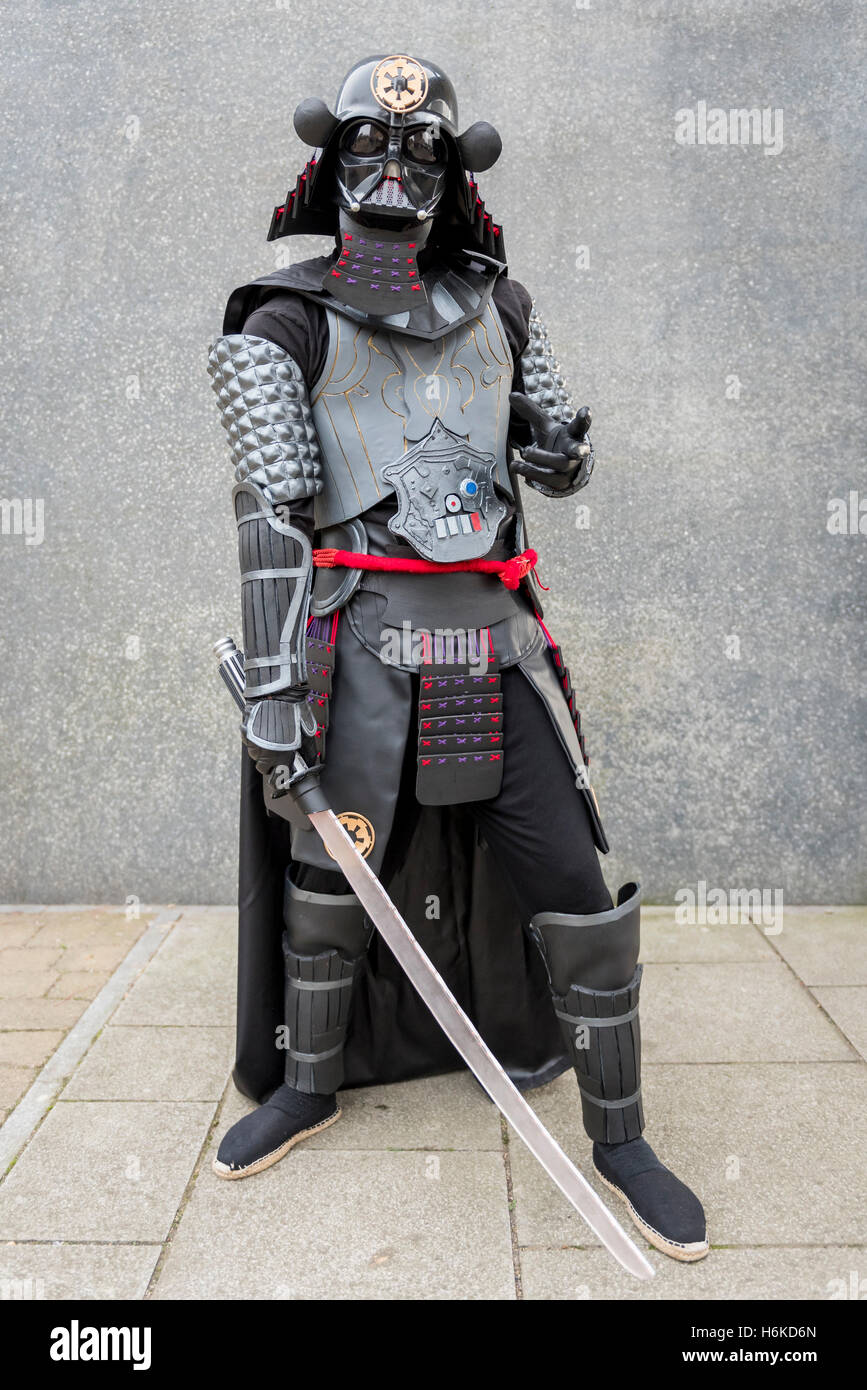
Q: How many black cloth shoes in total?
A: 2